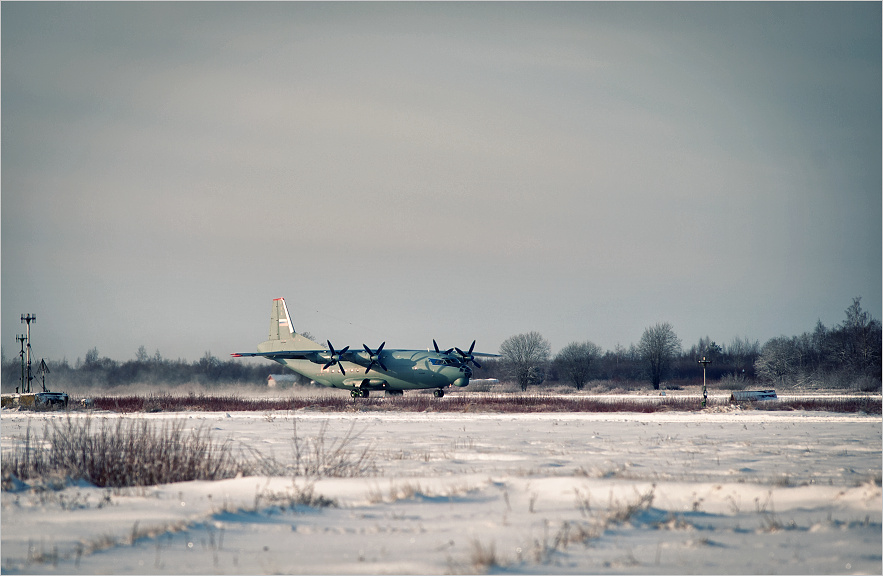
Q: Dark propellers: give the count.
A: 4